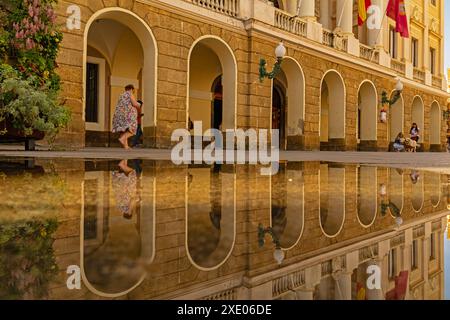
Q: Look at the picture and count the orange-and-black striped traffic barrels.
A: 0